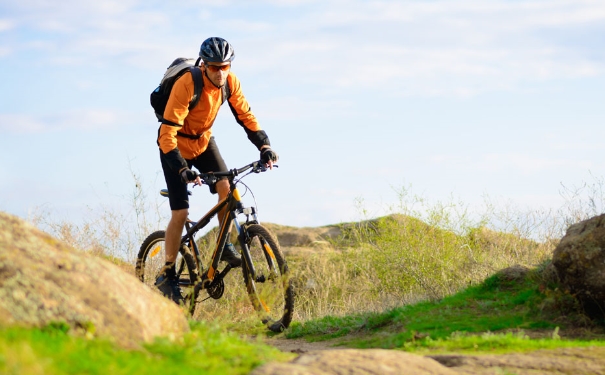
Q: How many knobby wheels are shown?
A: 2